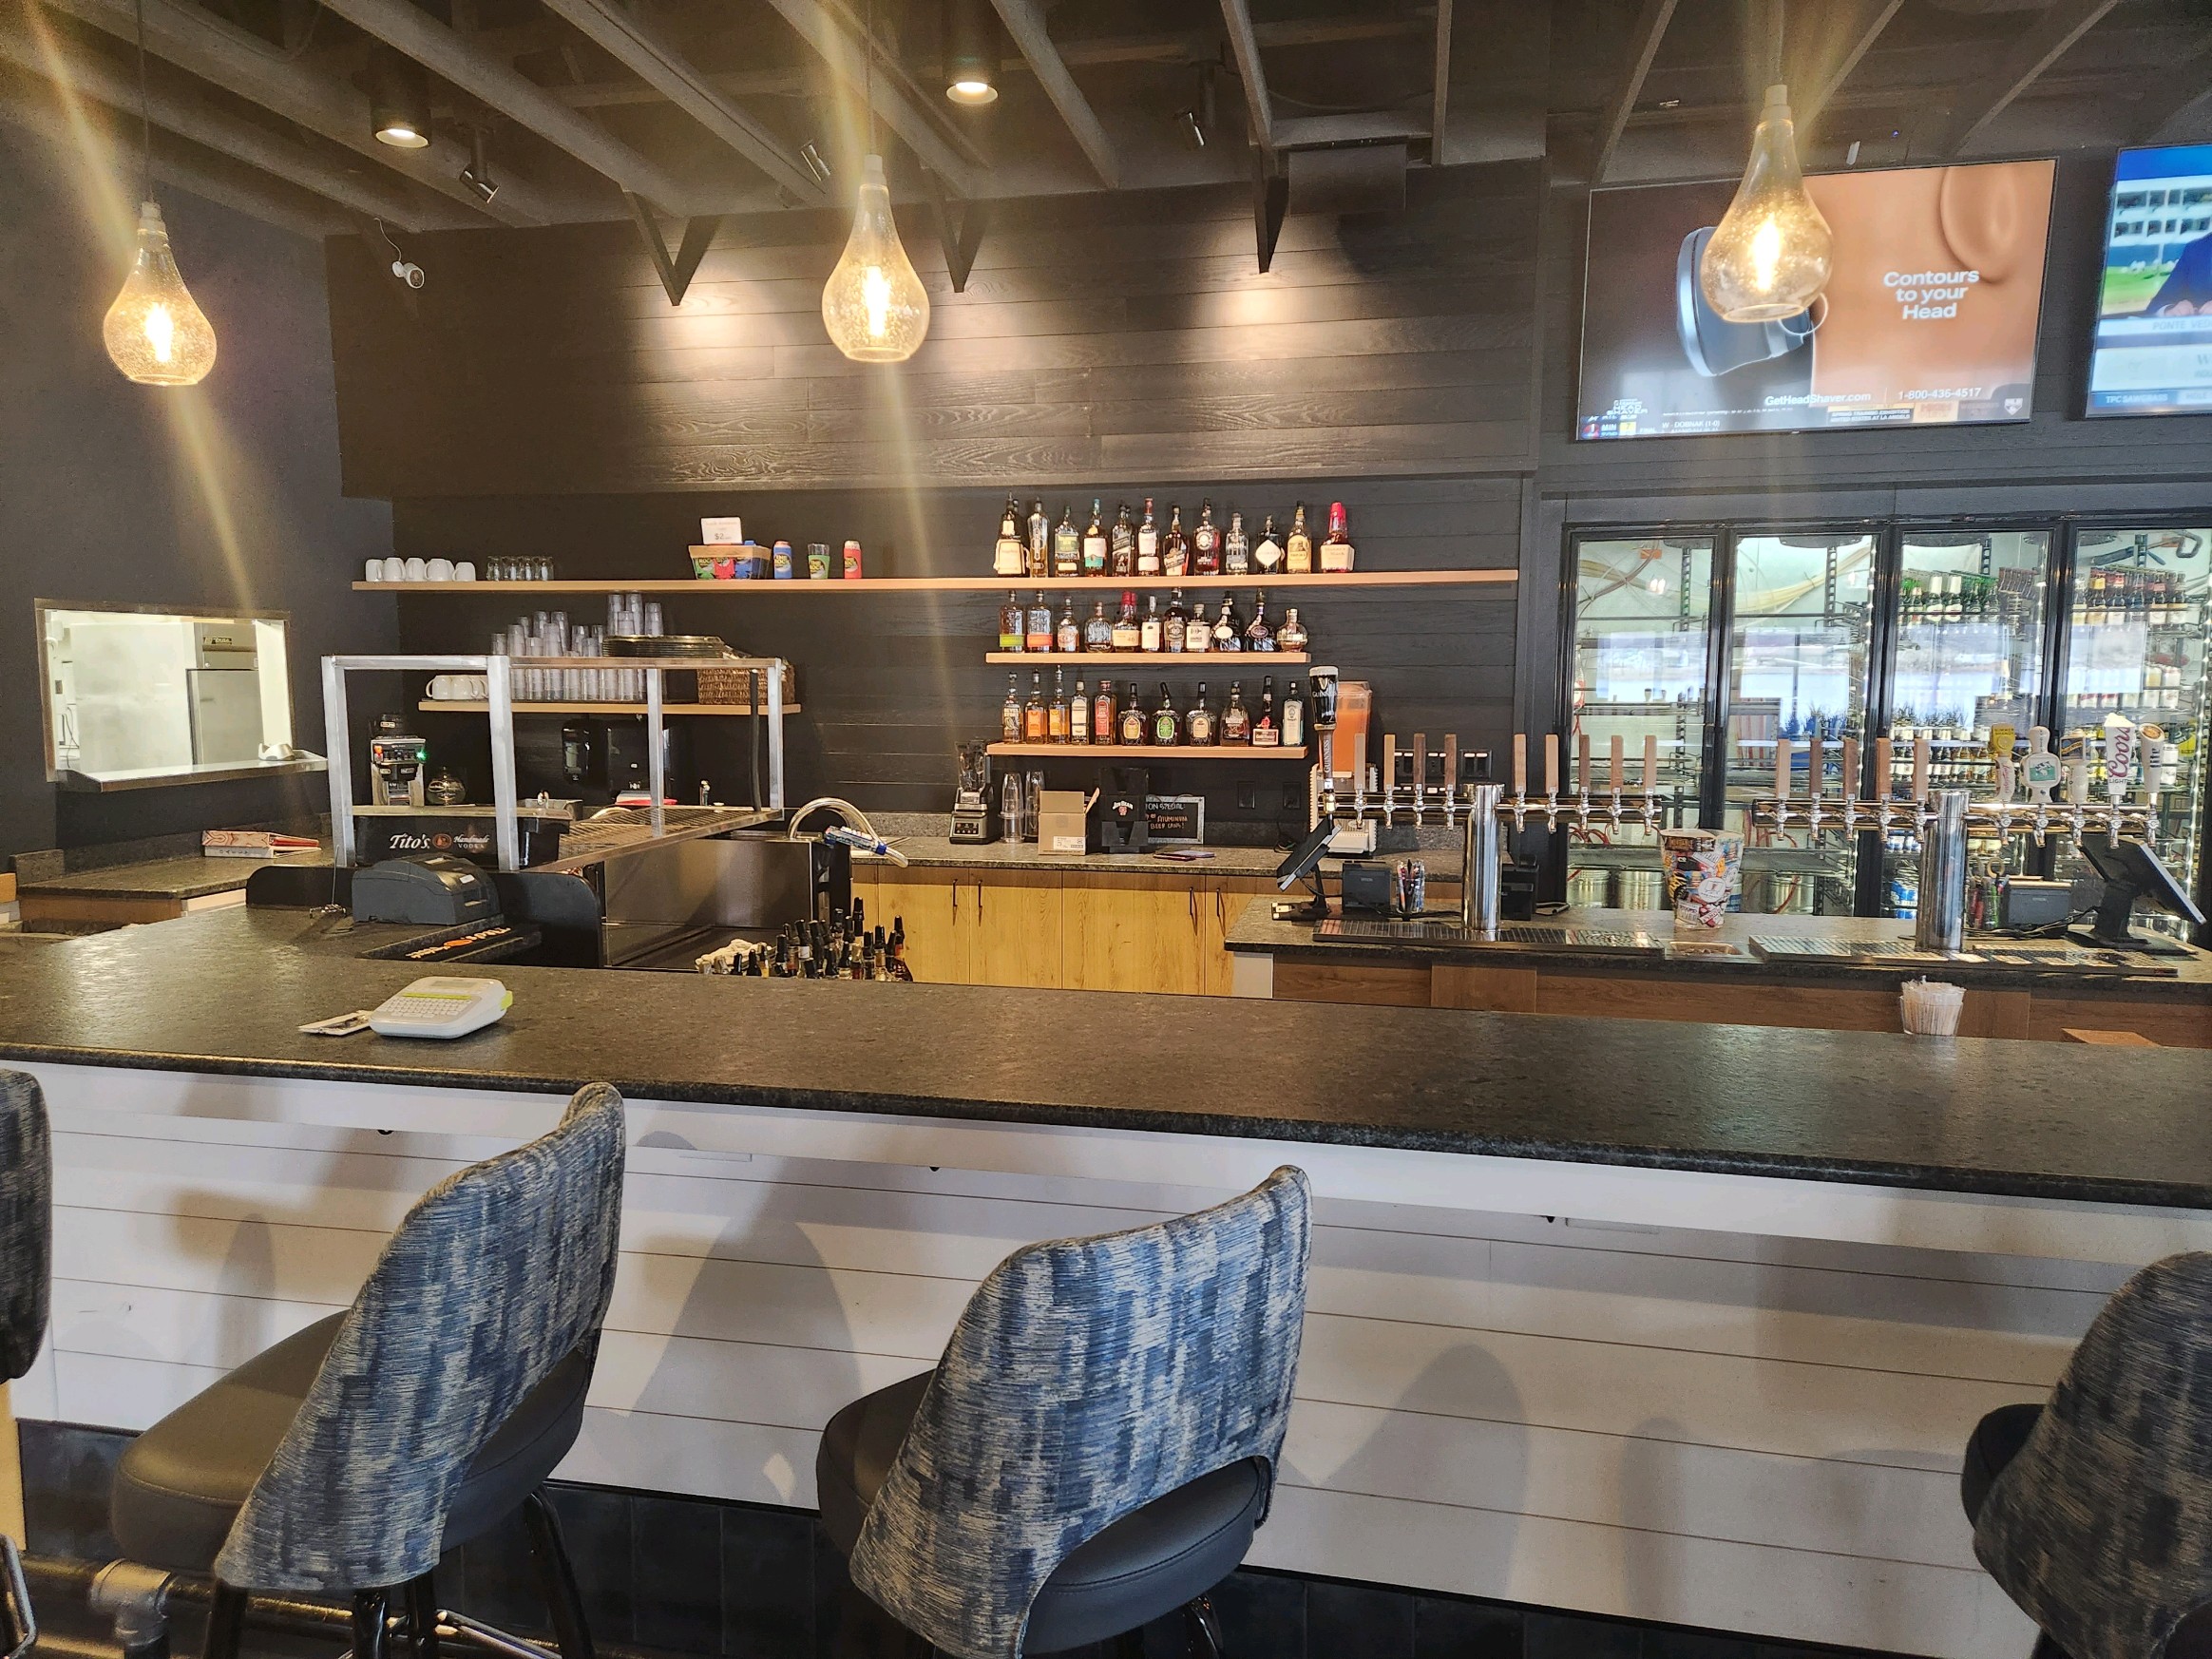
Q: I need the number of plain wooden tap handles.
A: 14